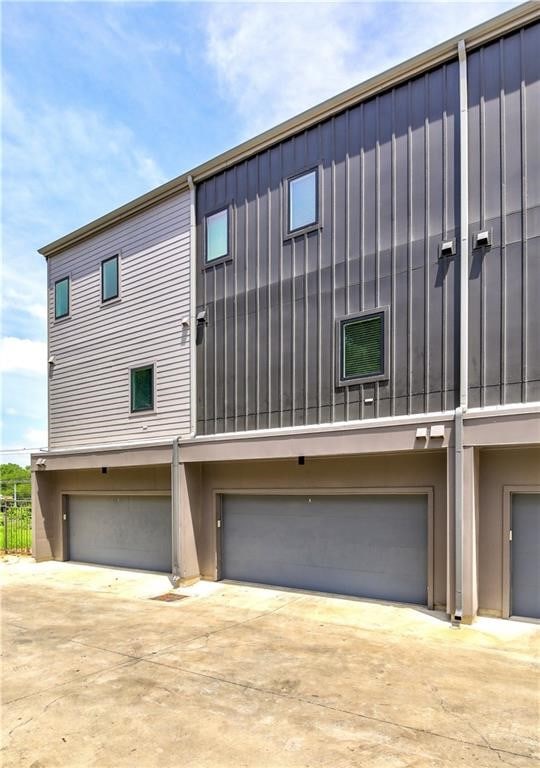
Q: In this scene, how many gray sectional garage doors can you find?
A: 3